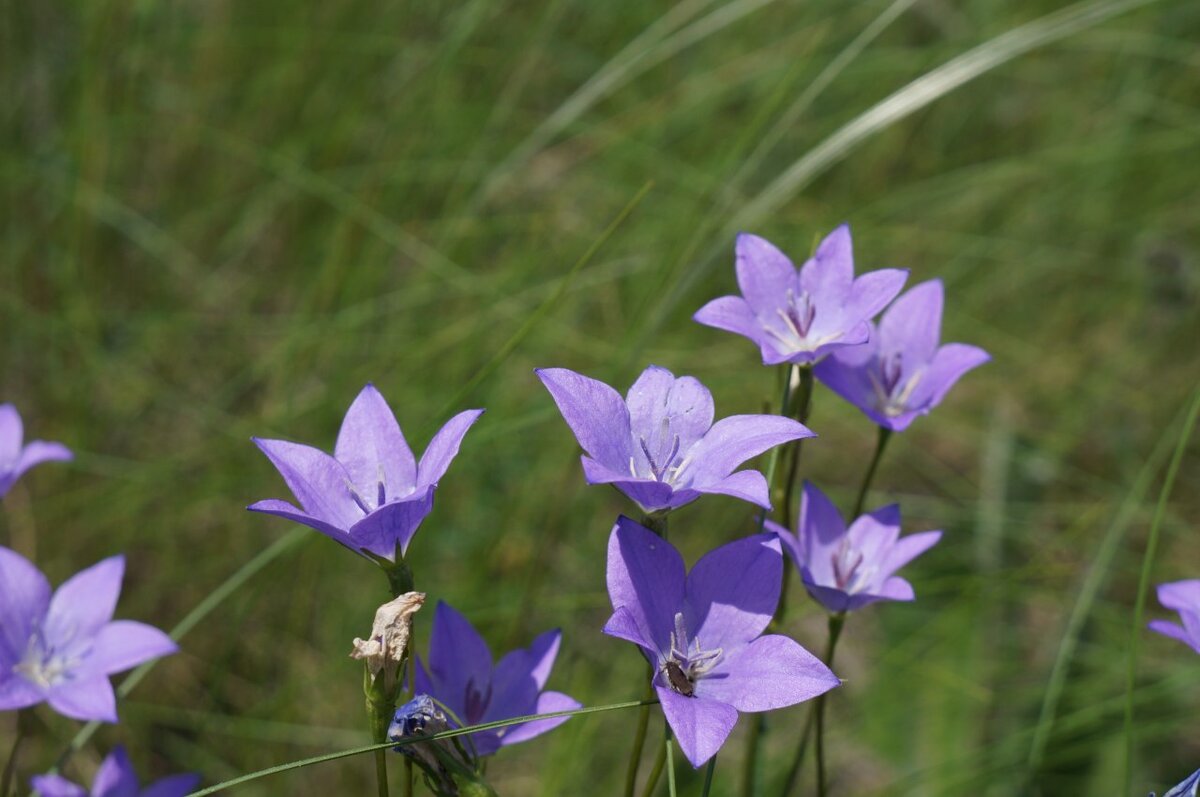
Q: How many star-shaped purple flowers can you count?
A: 11